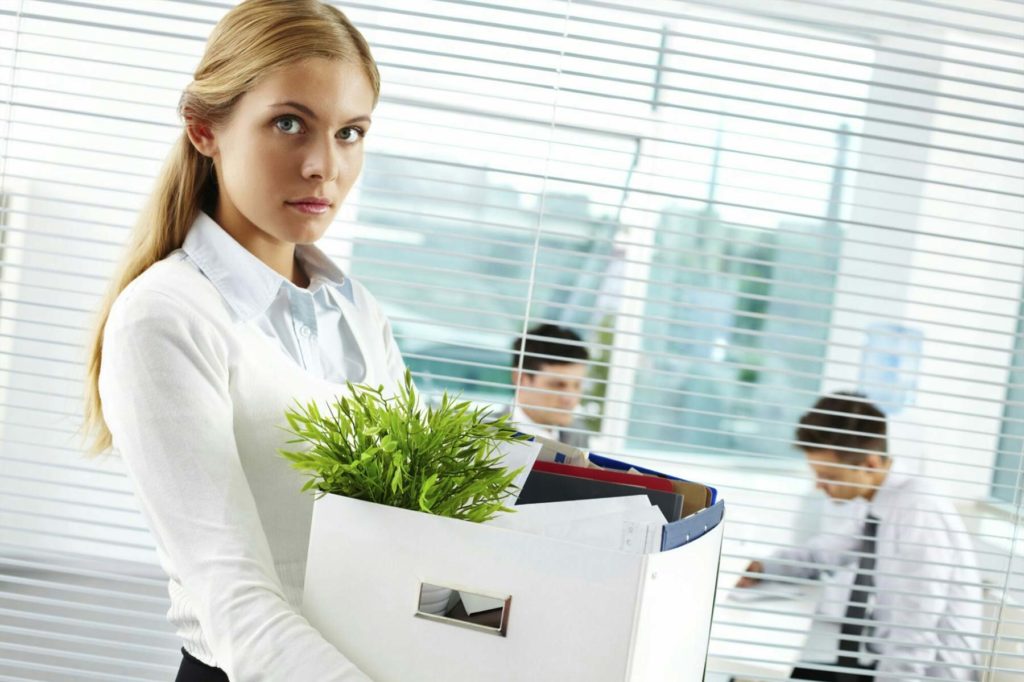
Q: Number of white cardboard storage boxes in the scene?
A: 1